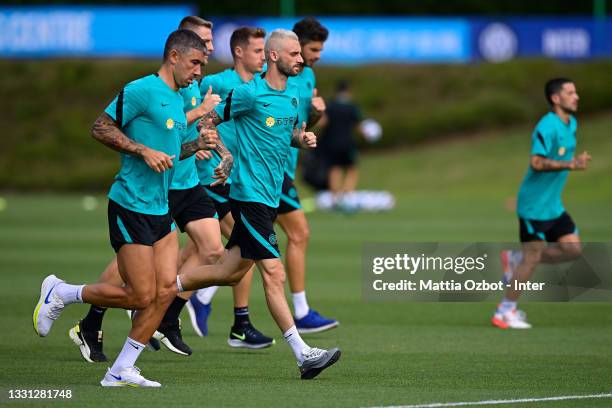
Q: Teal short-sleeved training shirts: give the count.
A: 6